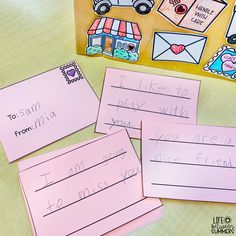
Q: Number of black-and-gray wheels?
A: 3